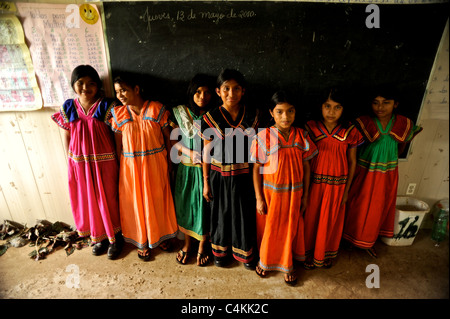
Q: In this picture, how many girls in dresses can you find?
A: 7